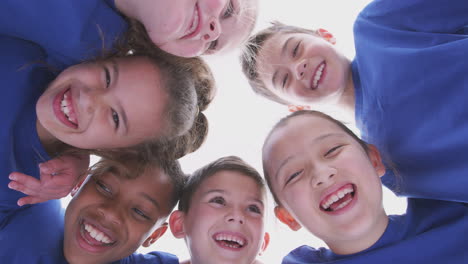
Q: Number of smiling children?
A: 6